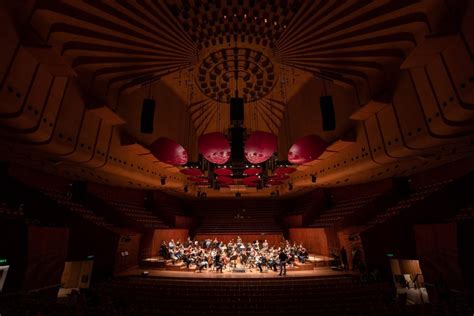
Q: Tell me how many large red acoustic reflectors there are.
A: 4